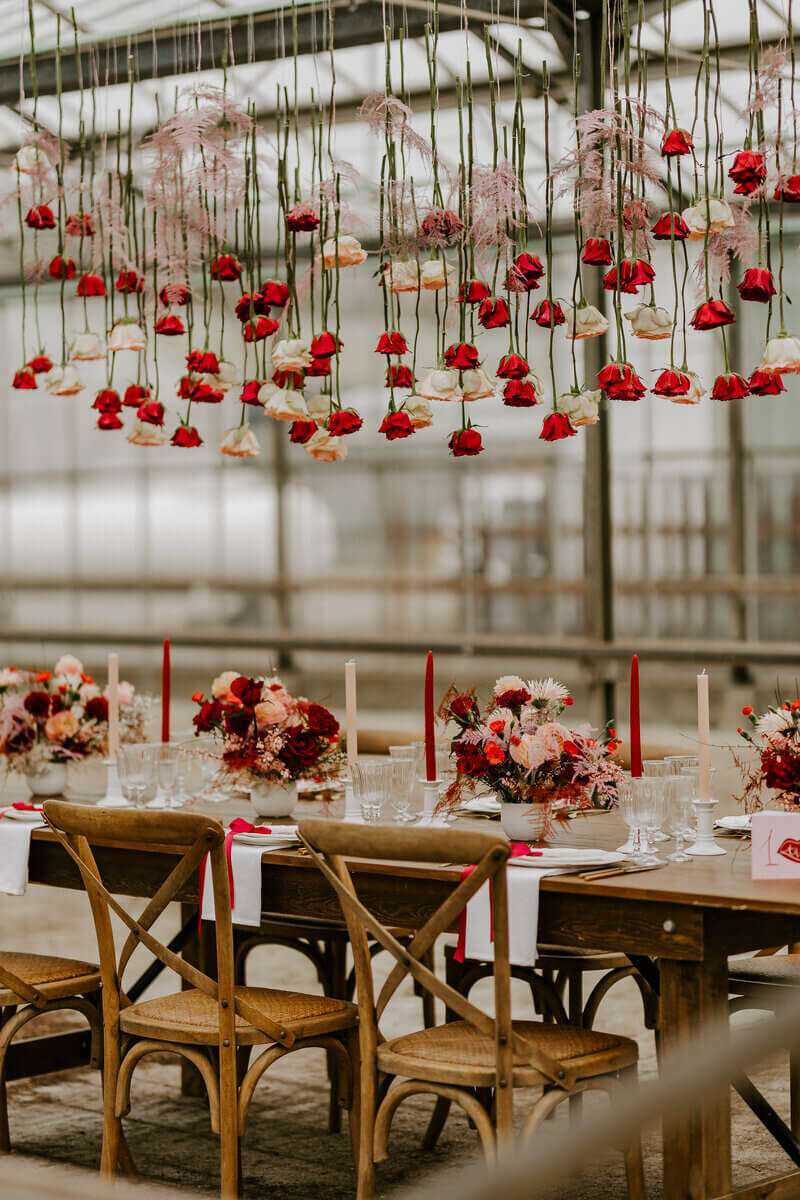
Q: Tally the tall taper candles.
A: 6